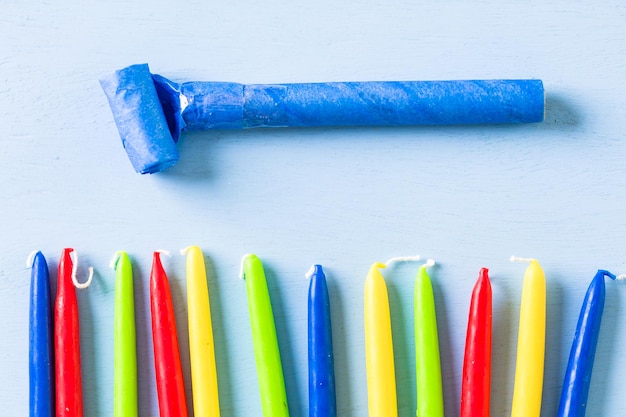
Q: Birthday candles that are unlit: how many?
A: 12